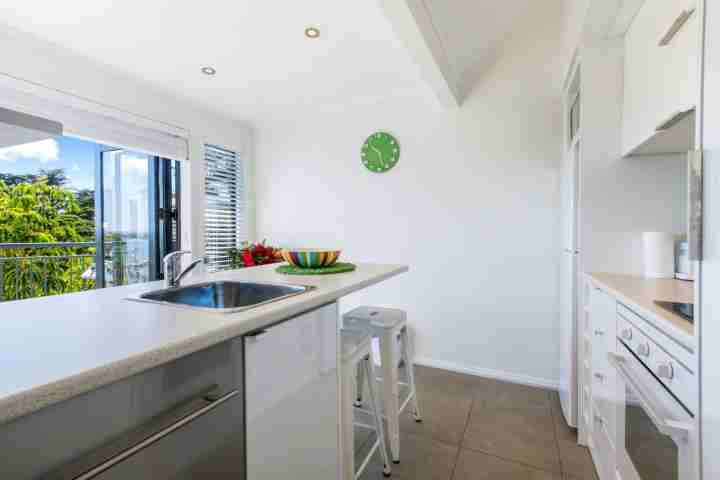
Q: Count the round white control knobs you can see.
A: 3